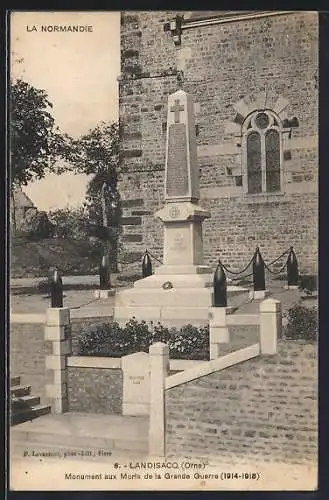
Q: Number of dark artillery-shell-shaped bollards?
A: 6